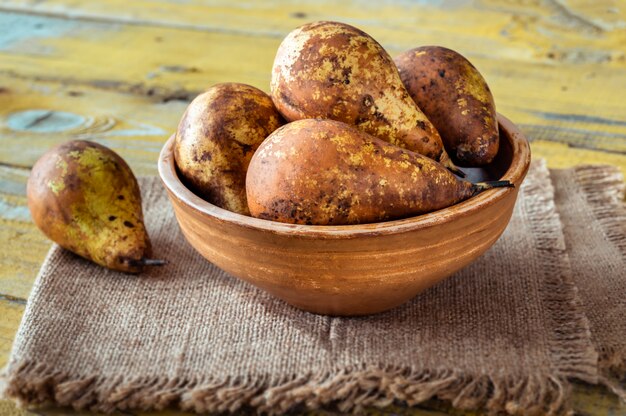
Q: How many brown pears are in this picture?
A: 5